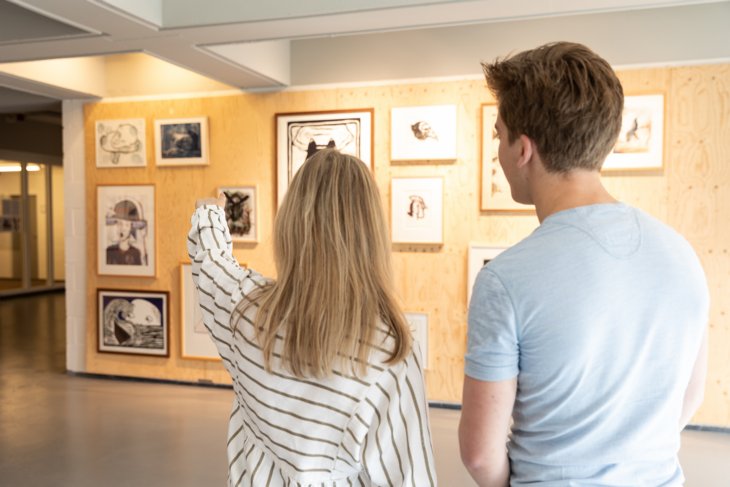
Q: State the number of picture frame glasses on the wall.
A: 13